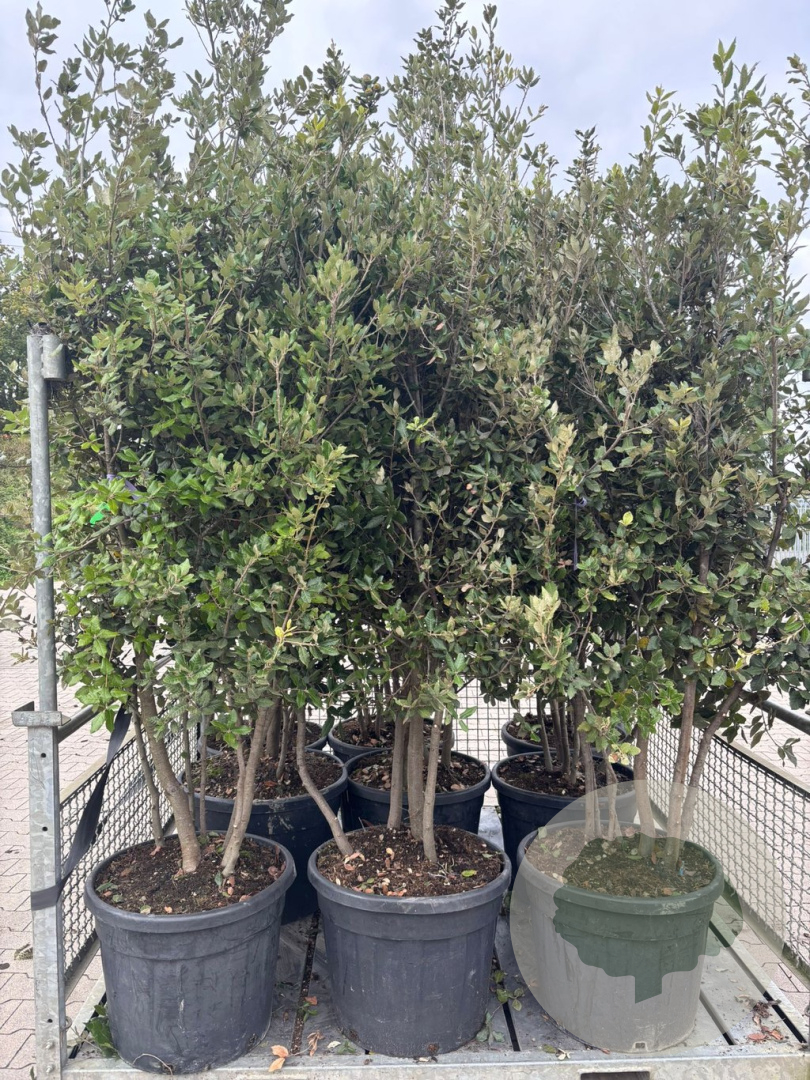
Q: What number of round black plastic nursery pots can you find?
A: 9